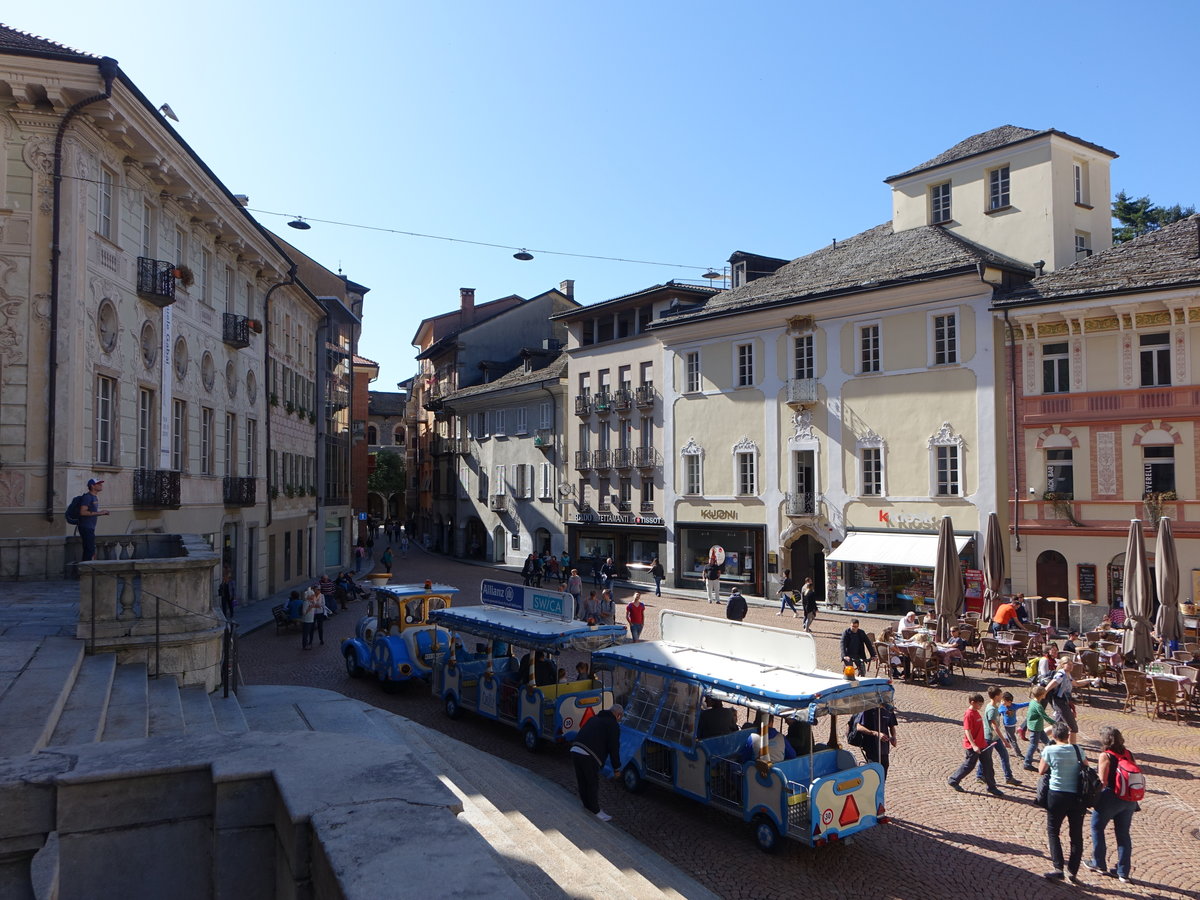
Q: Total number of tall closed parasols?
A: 4